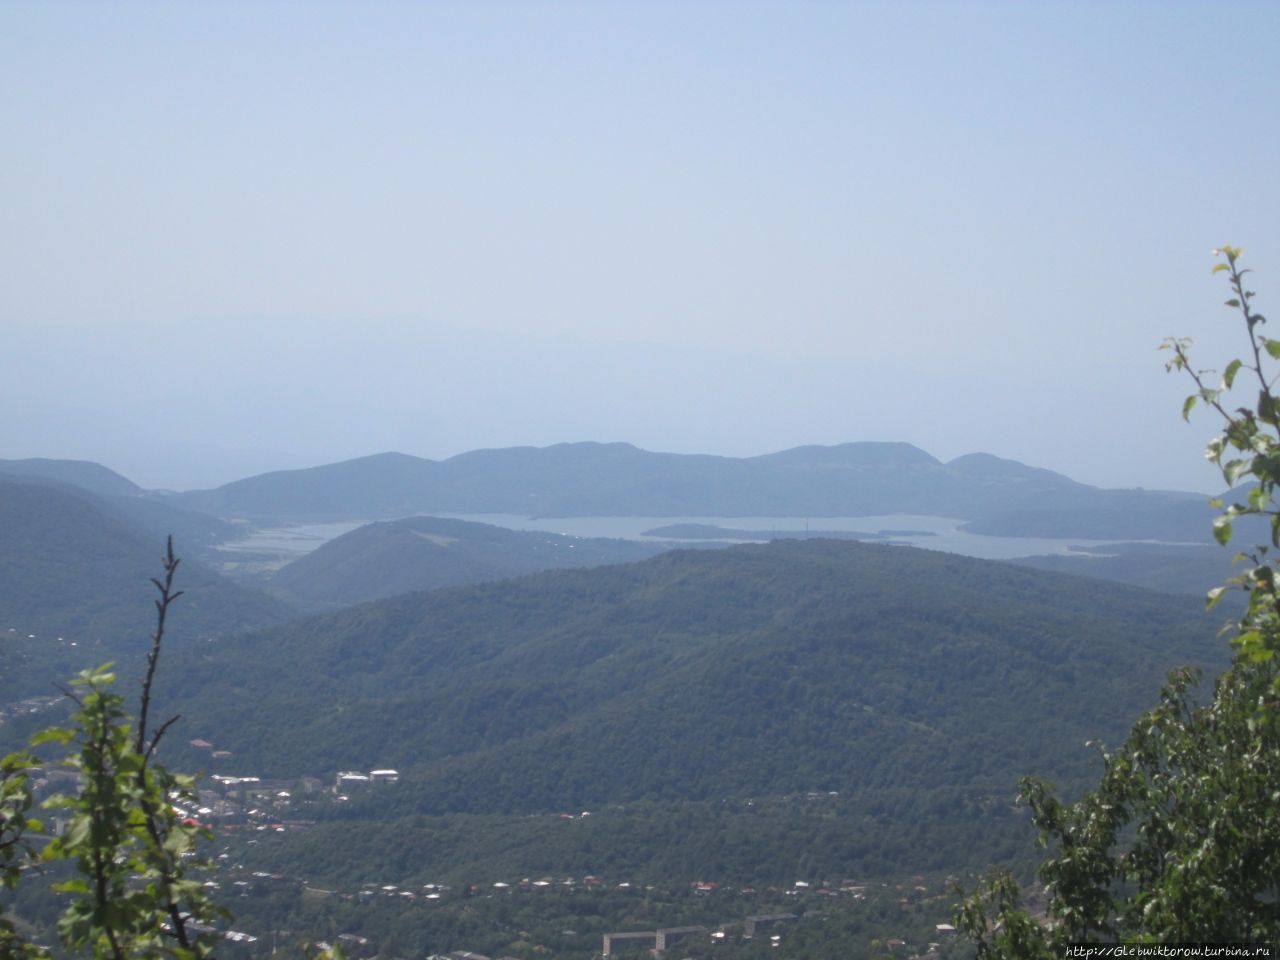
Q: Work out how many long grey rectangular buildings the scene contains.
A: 3